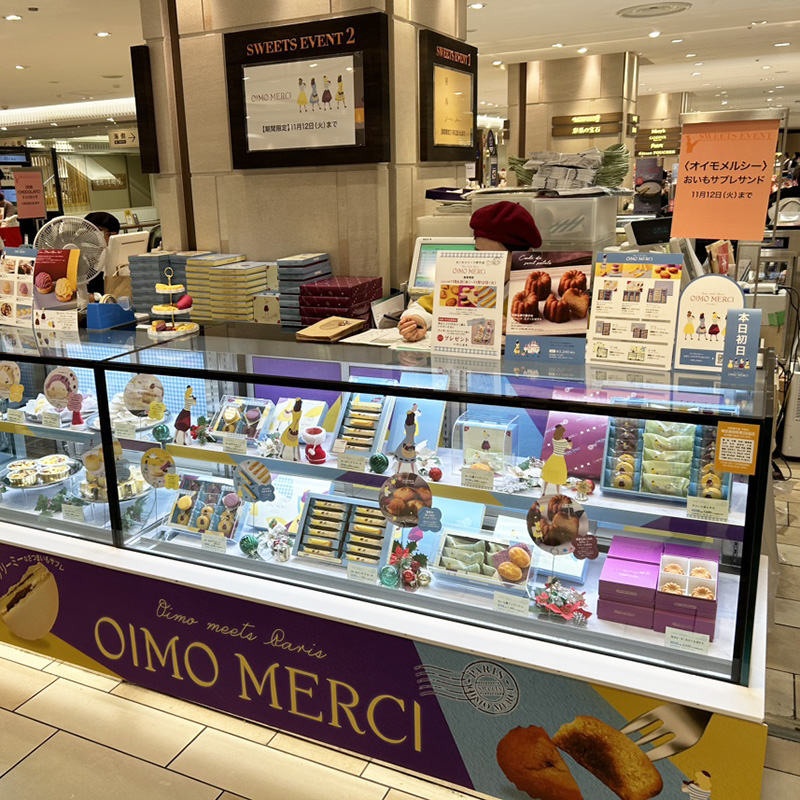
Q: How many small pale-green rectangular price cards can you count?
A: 12